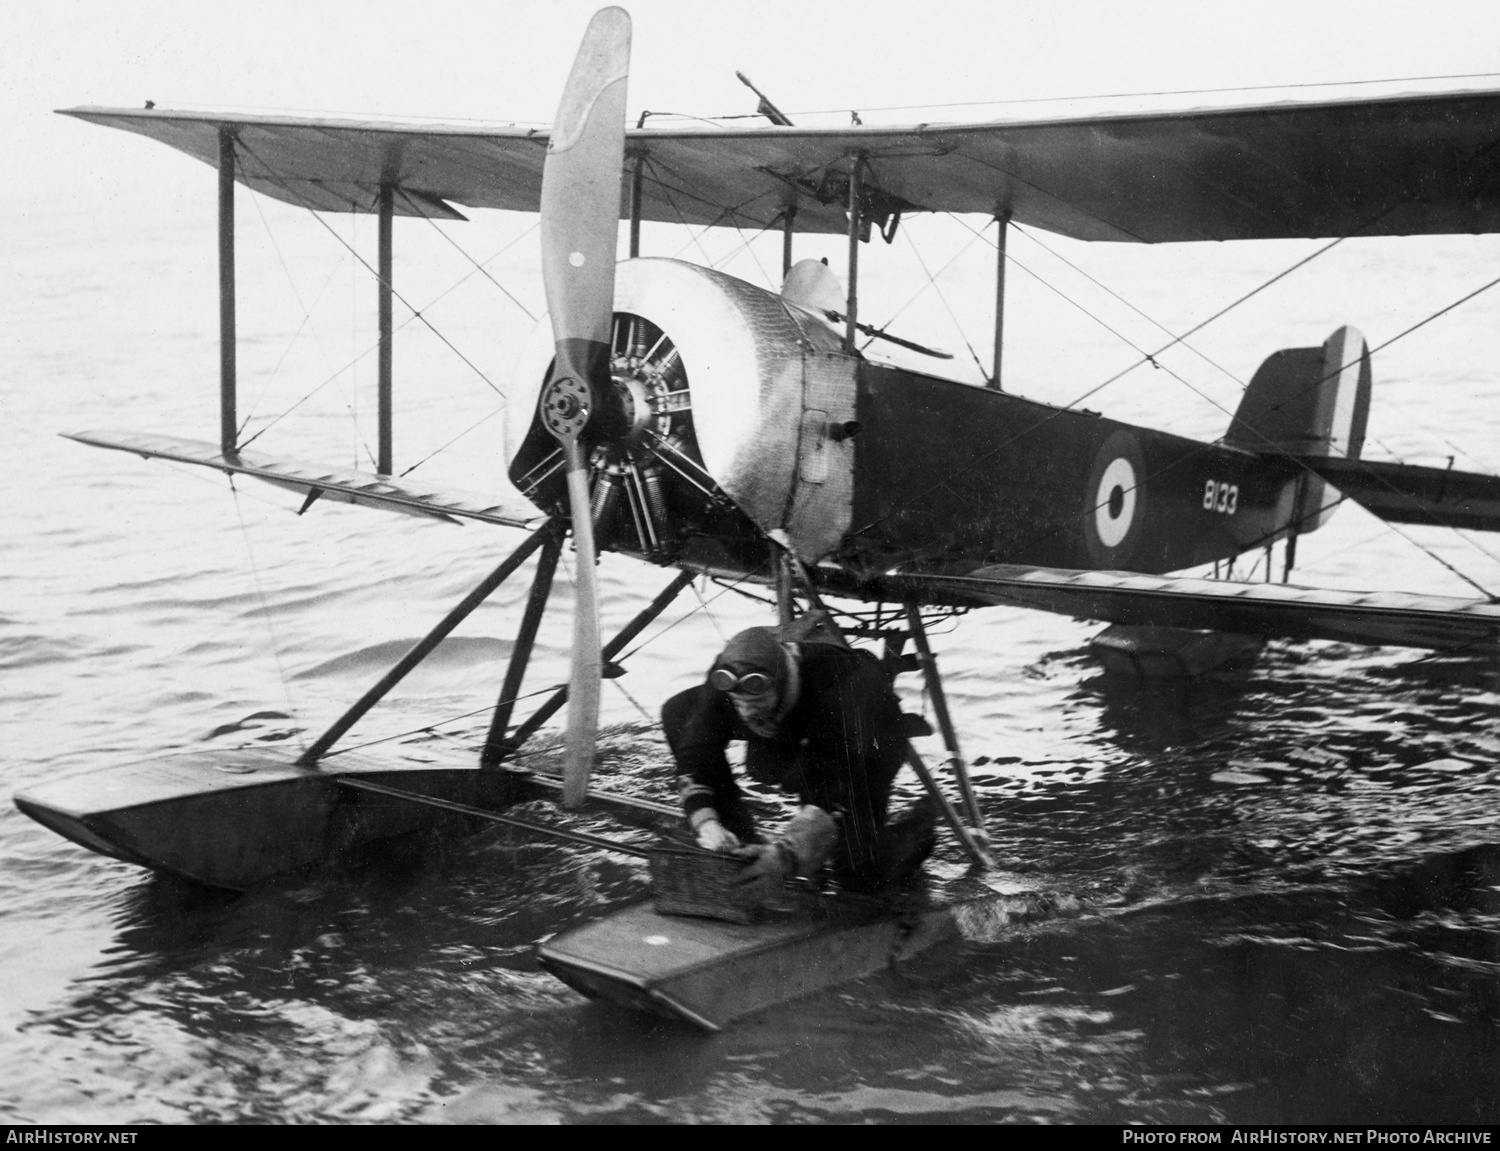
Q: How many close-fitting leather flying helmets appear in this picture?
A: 1